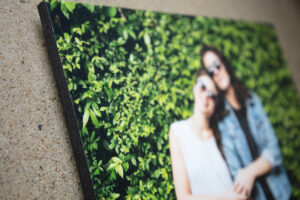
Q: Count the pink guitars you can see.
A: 0